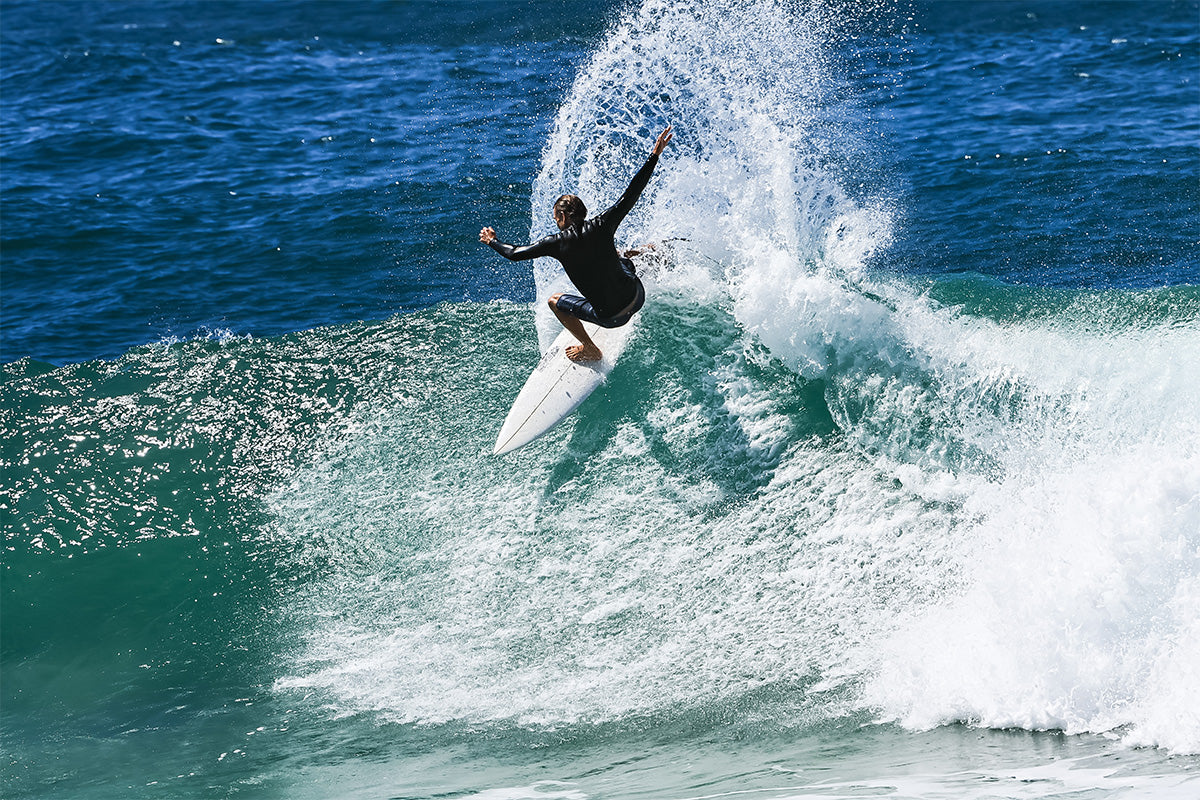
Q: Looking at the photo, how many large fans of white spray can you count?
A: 1